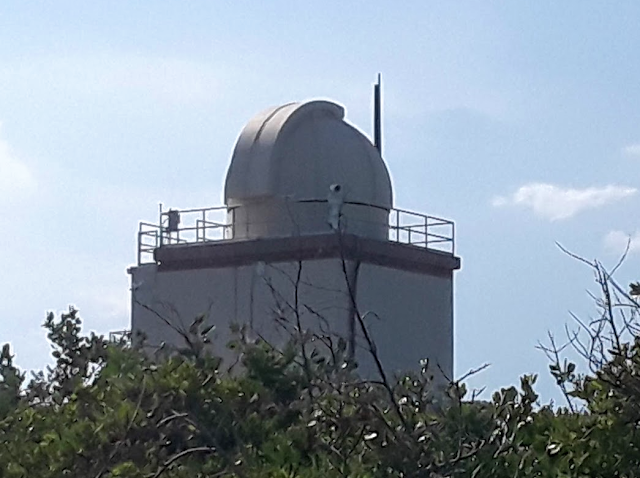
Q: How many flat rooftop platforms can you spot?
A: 1